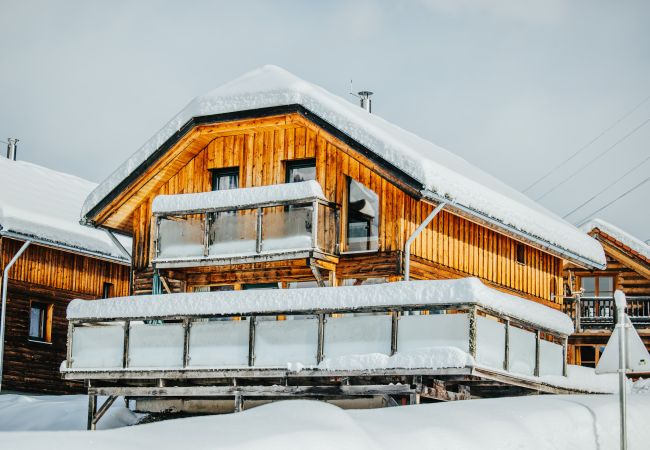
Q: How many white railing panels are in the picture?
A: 12